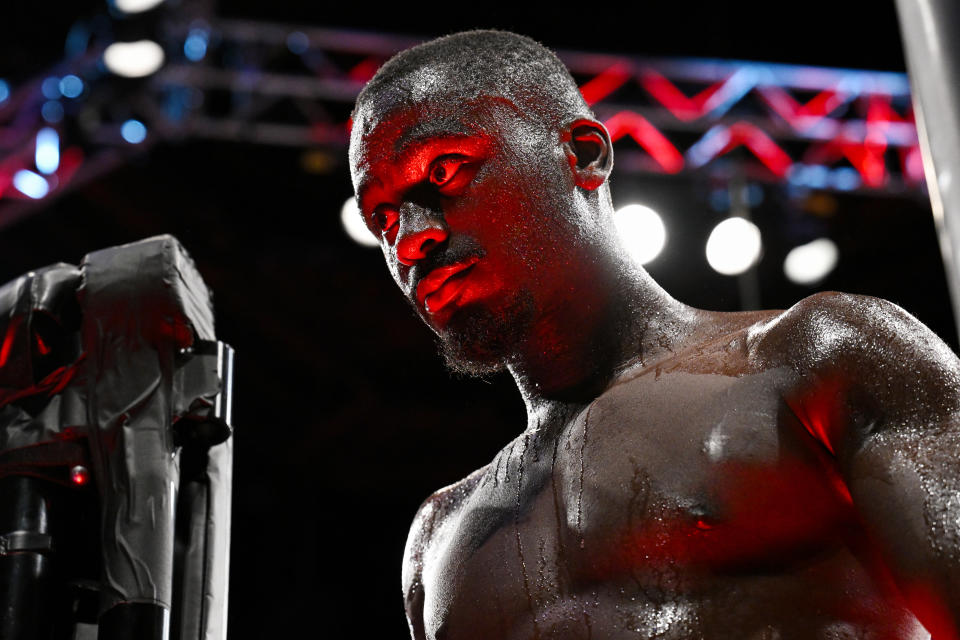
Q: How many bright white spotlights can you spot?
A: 6